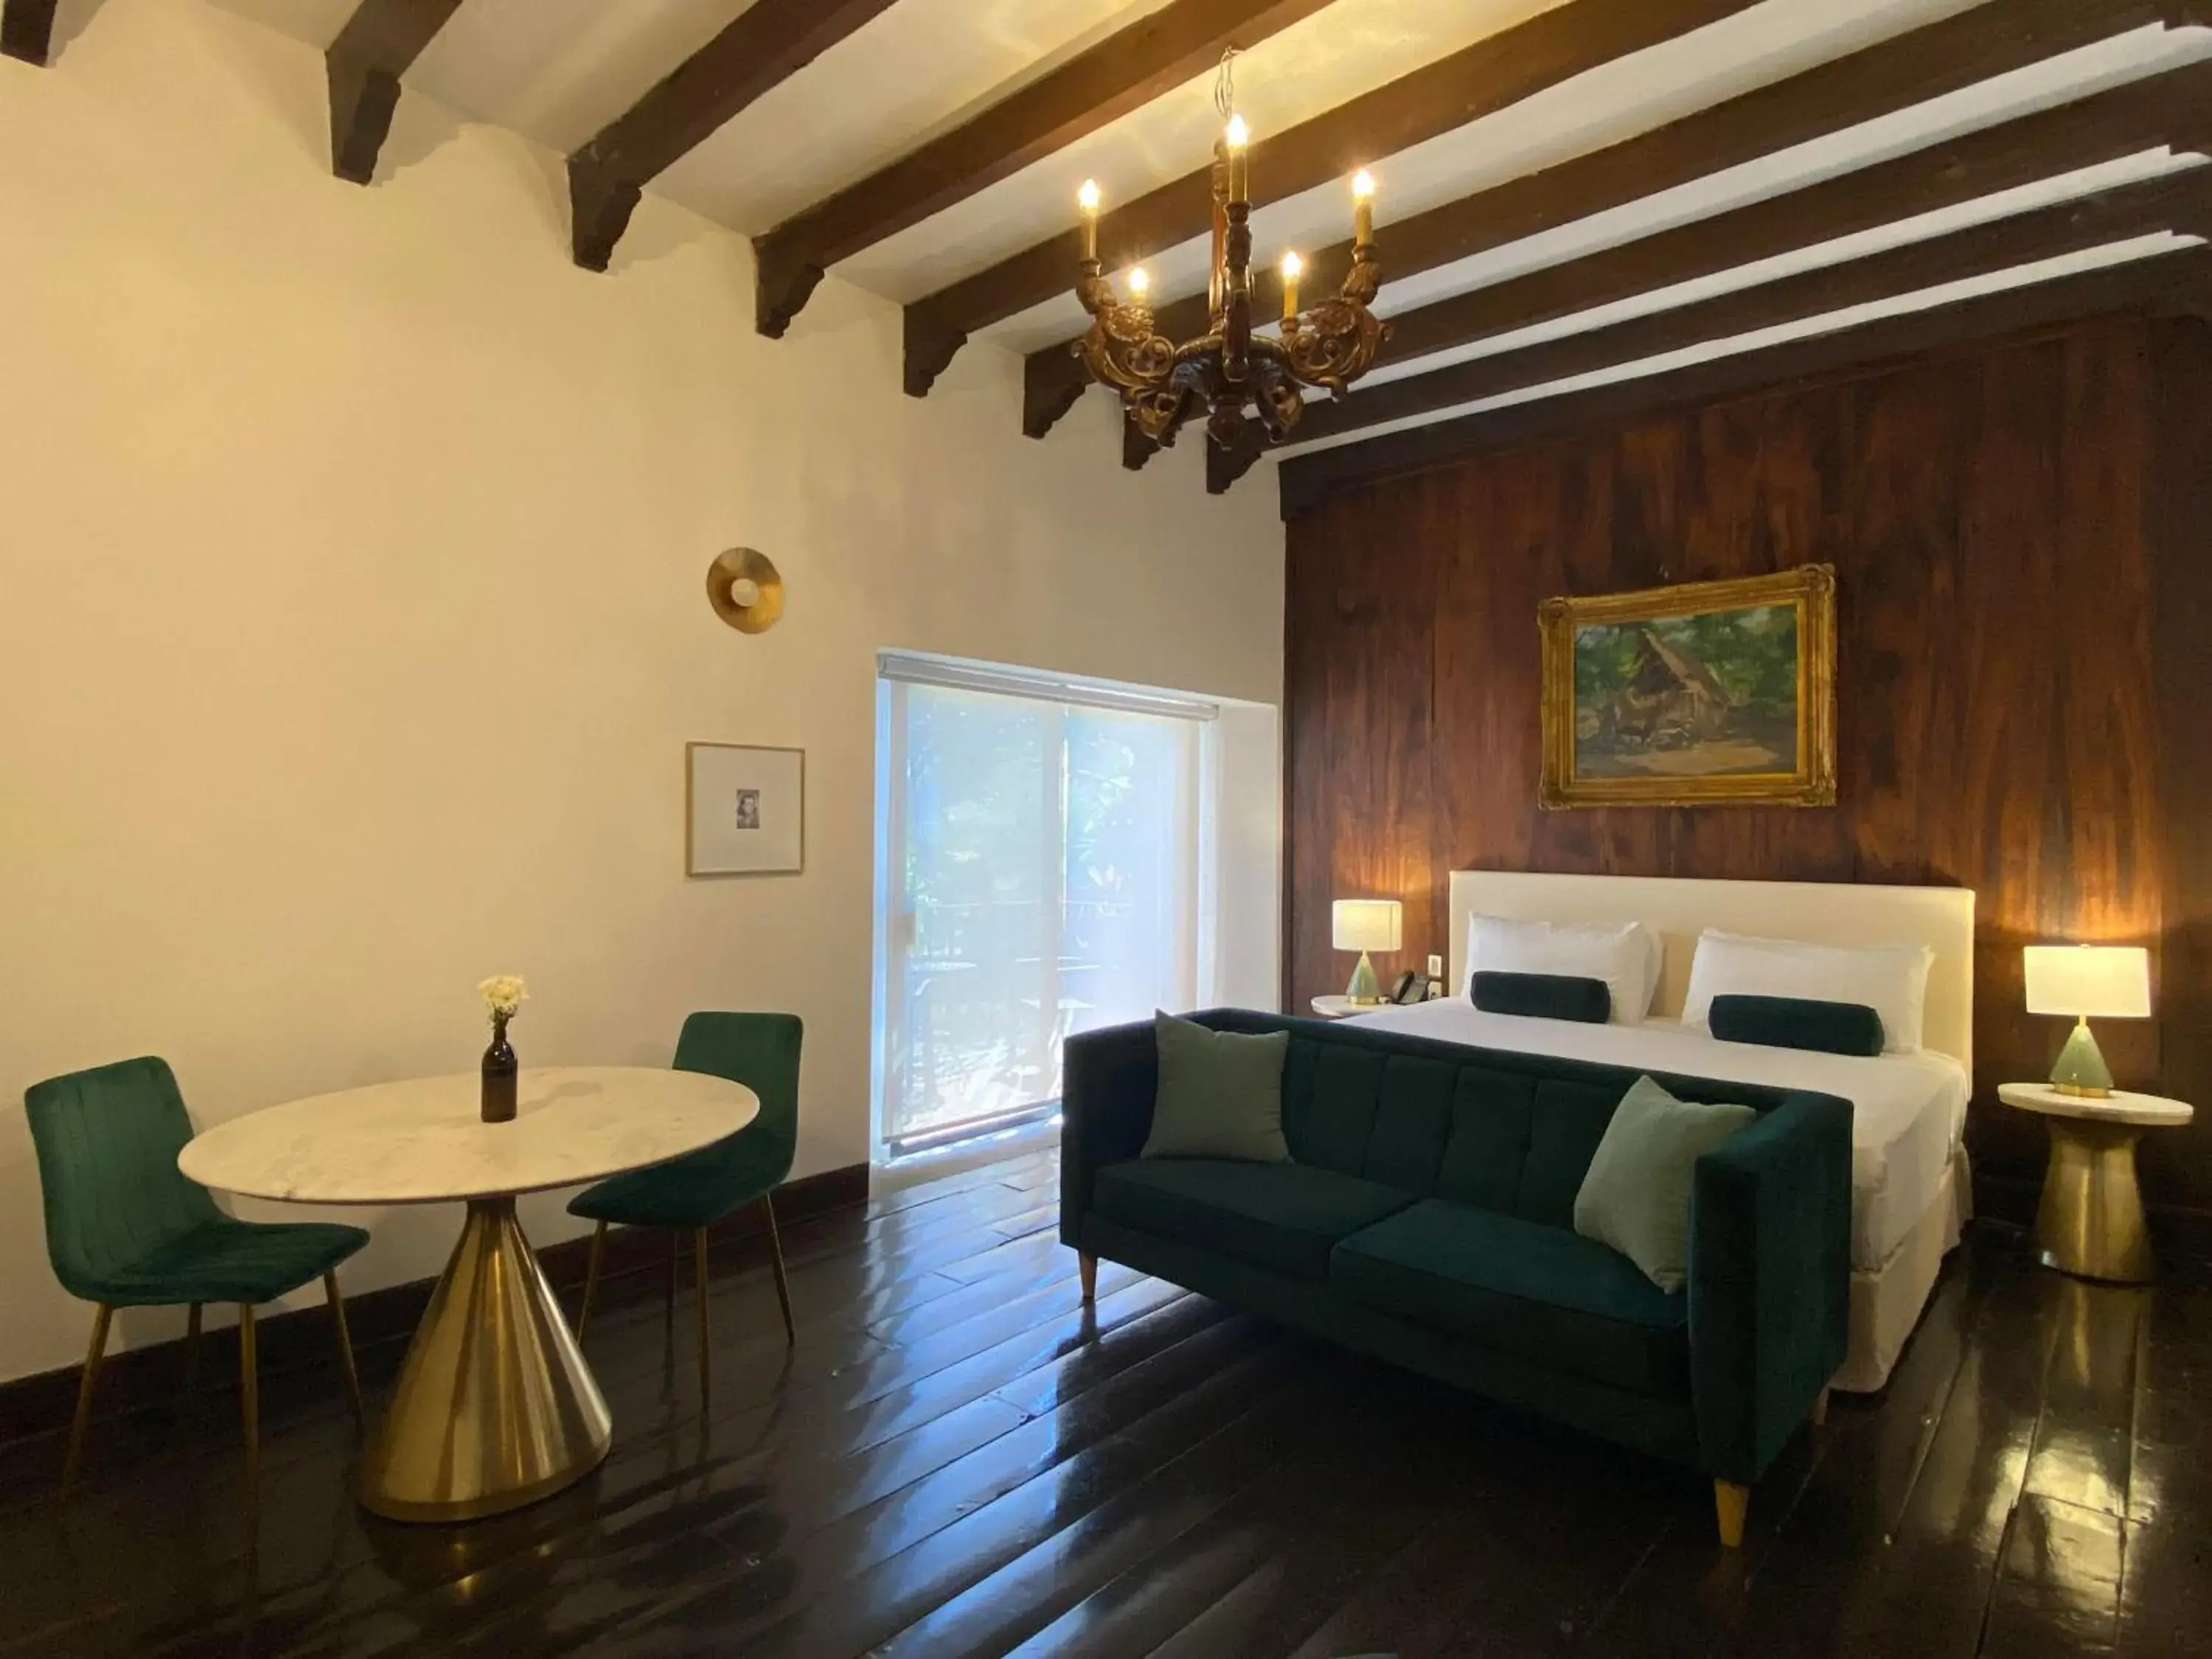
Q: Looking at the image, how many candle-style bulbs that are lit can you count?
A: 5